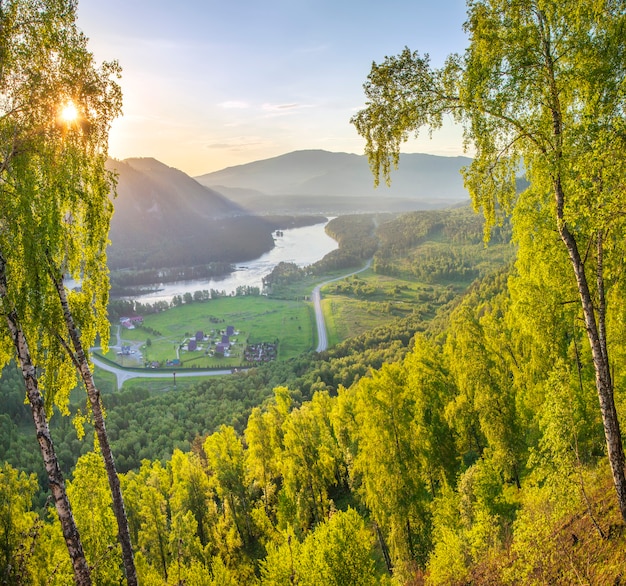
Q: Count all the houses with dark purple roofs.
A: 5